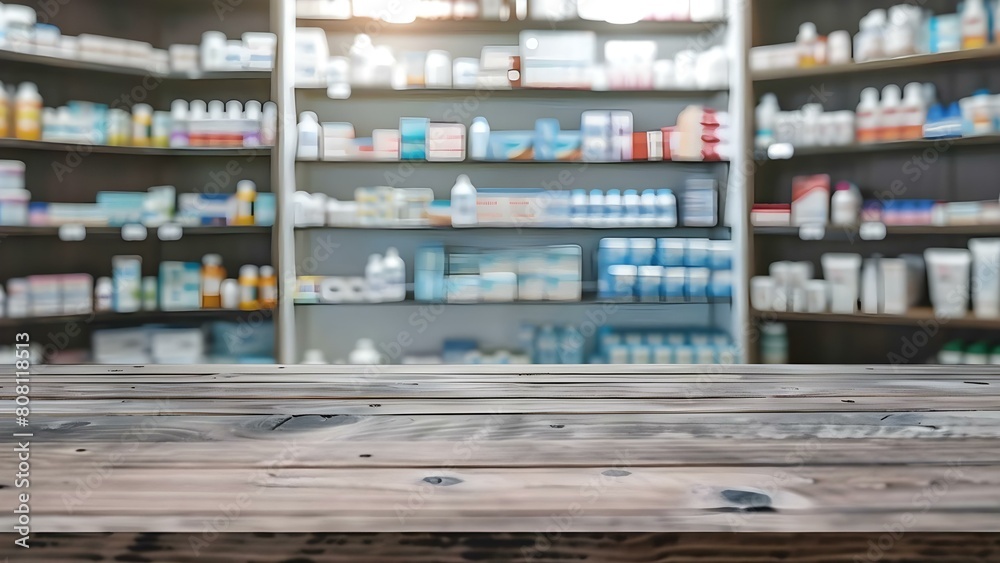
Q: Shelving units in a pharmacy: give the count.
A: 3